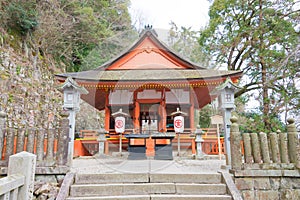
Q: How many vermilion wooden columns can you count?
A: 4